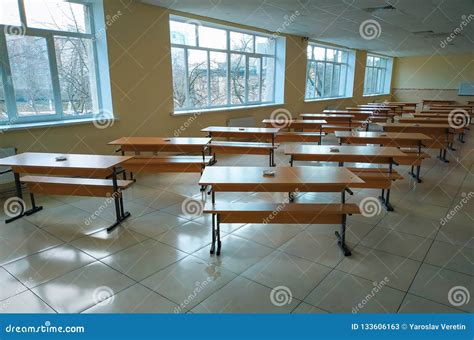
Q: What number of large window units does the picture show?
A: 4